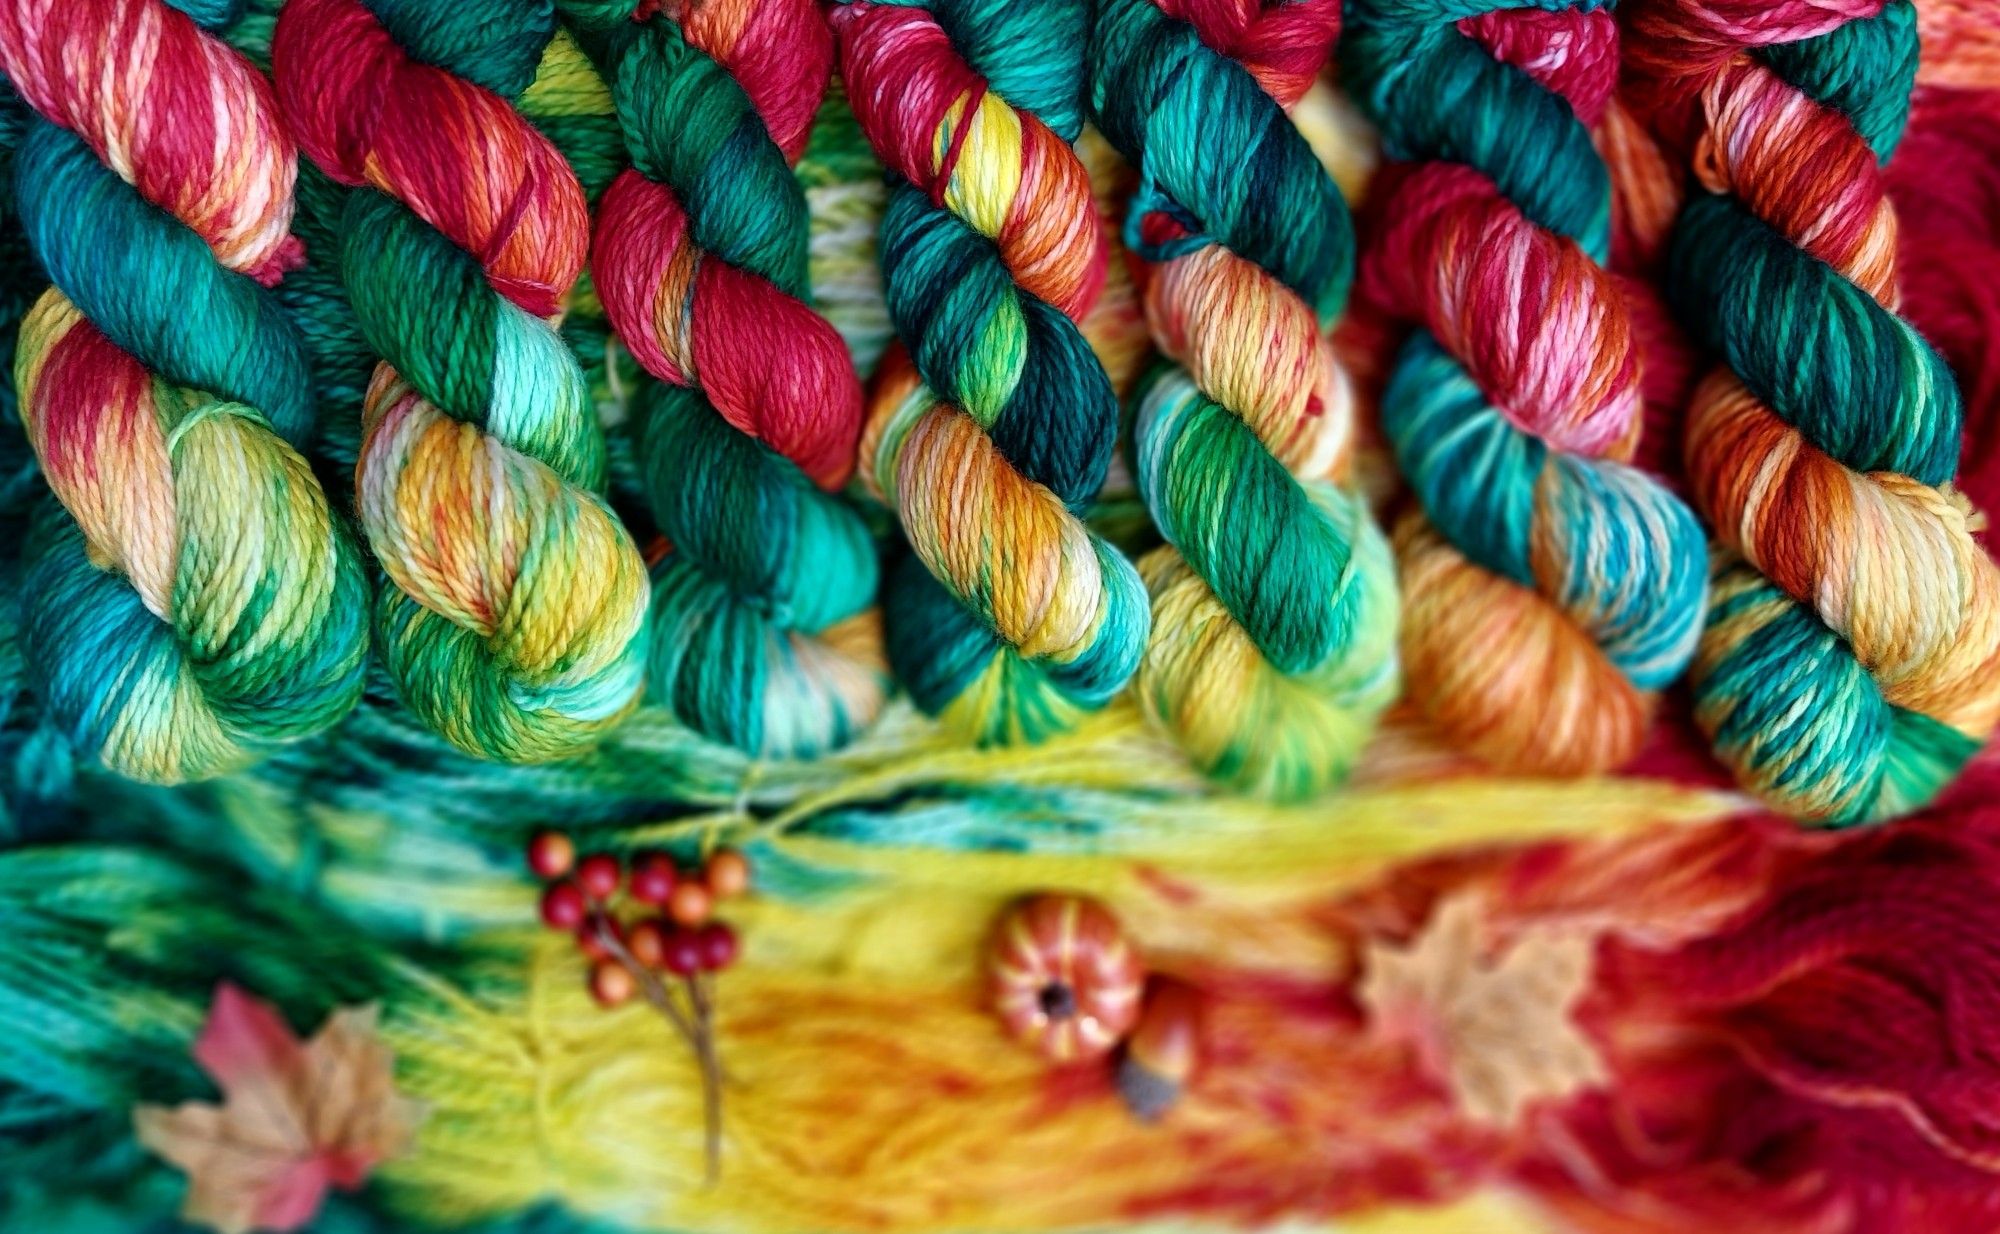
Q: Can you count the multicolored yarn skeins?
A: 7